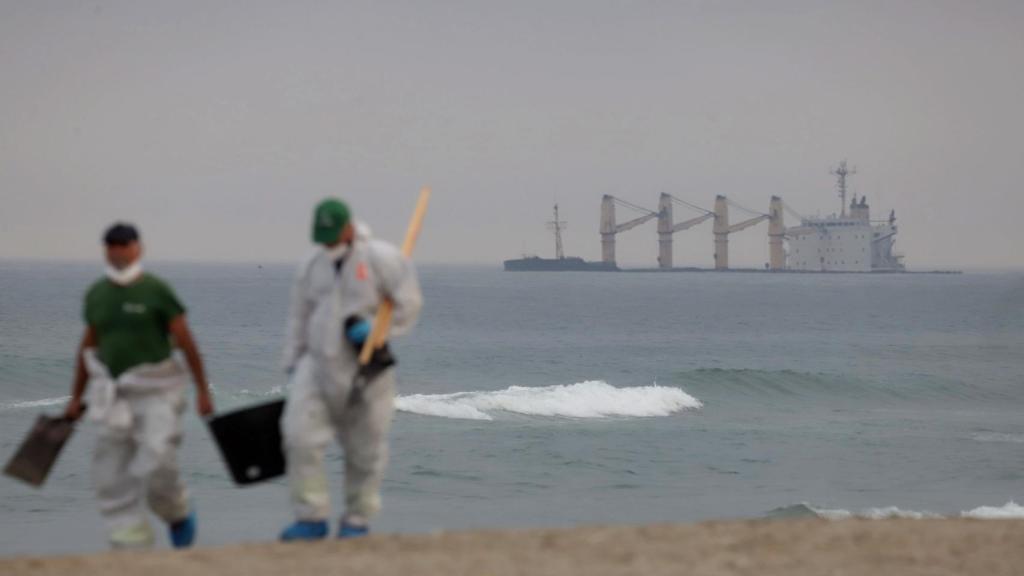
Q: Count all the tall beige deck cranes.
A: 4